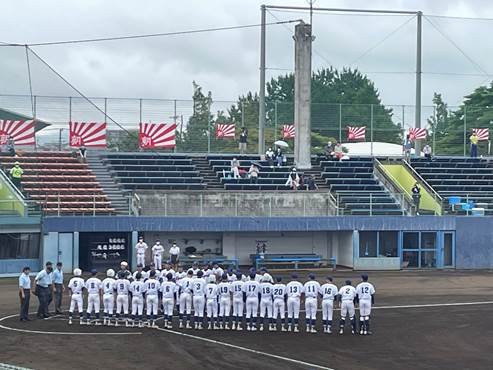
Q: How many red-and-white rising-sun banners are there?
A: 8